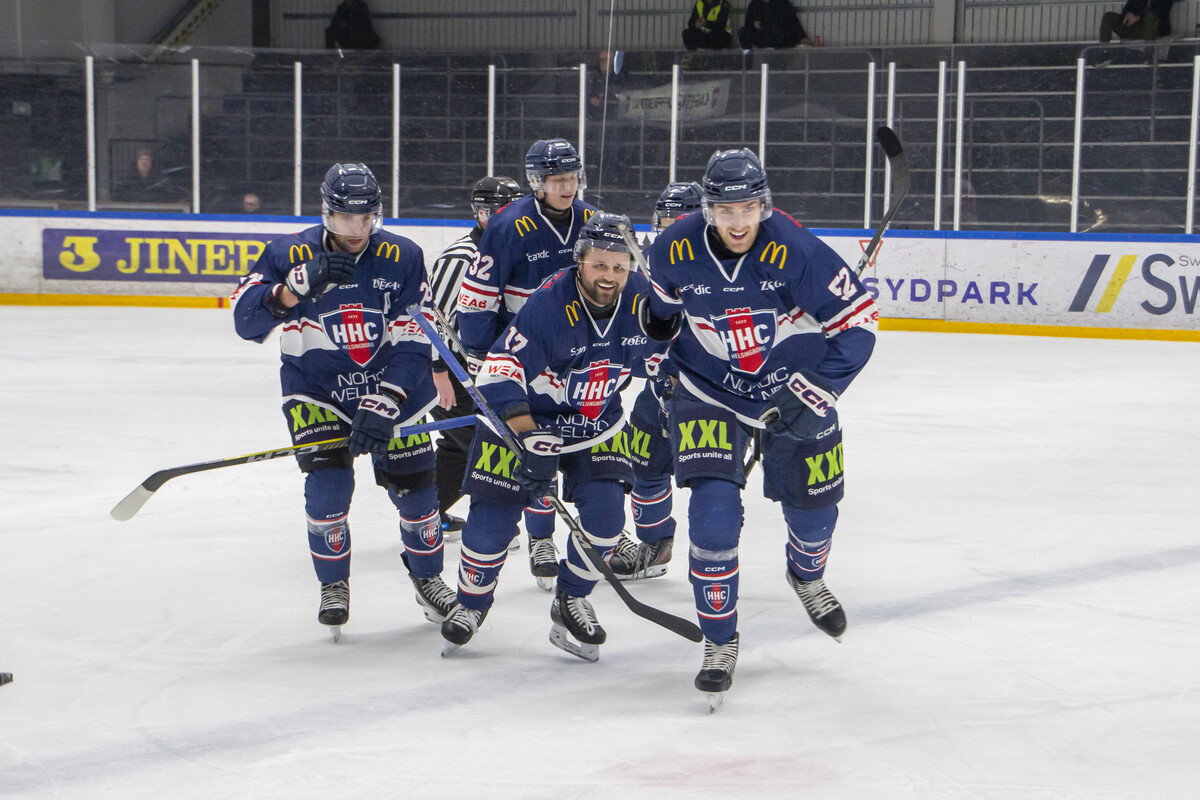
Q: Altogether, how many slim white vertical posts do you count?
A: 14